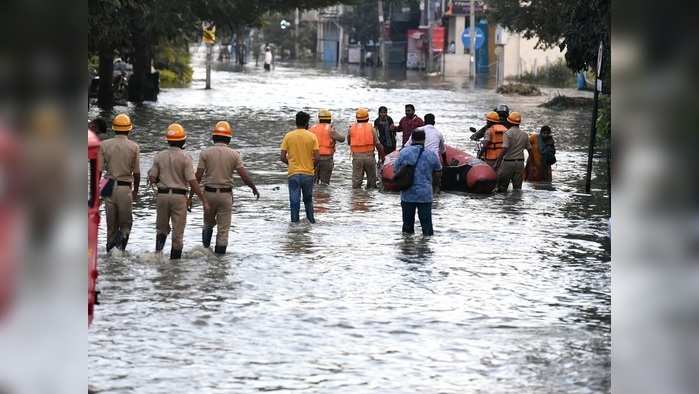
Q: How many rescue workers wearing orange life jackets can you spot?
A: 3